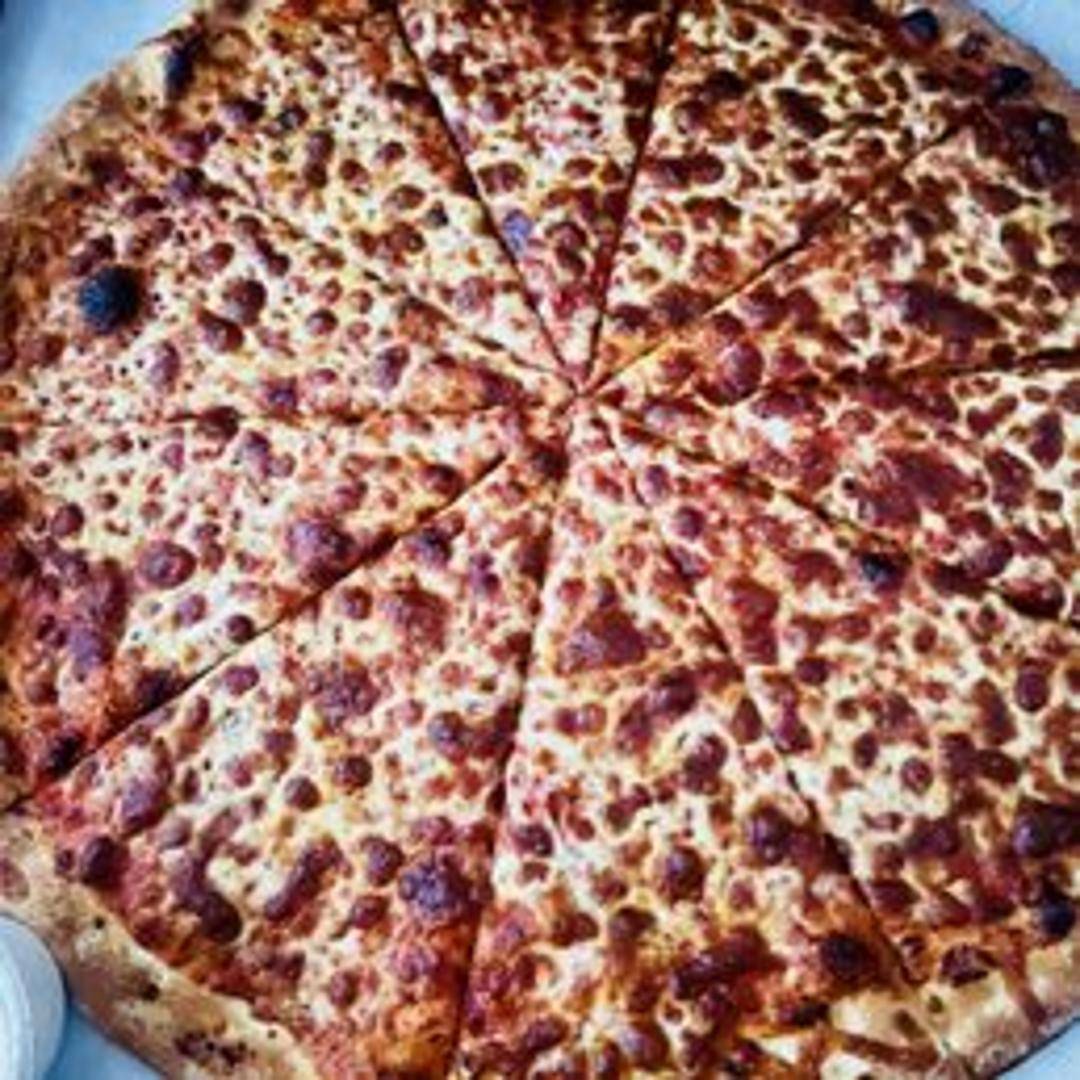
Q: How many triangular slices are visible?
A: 10